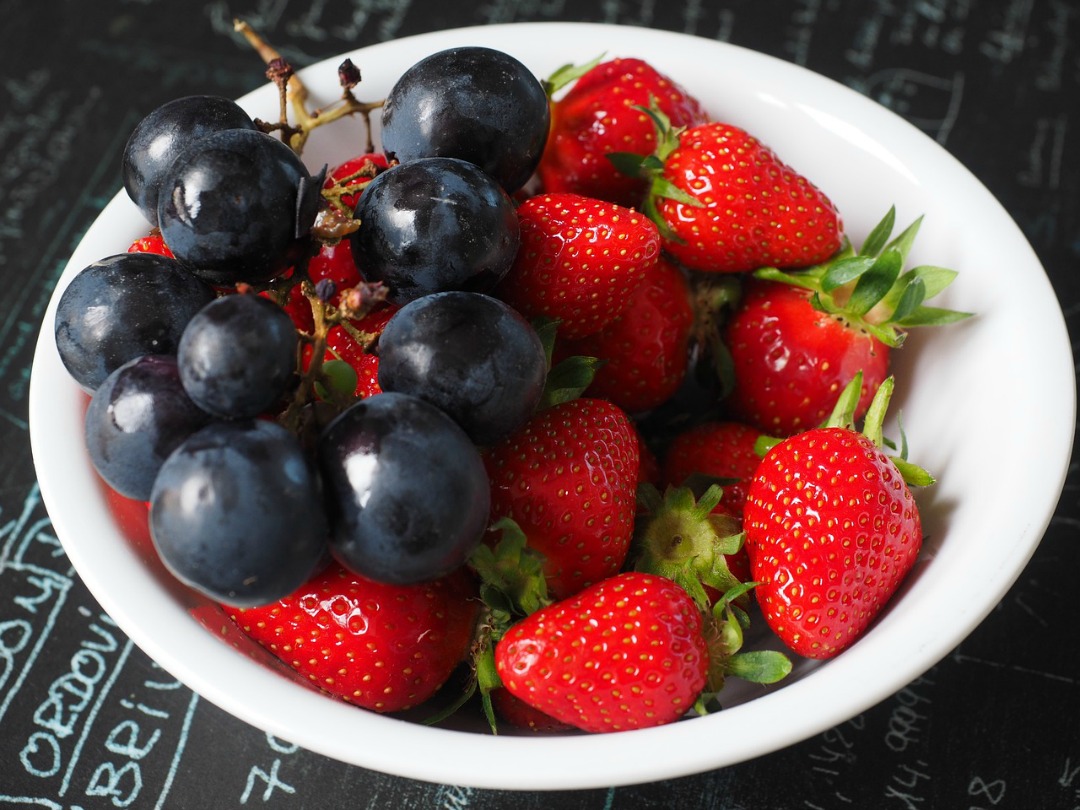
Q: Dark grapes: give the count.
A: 10